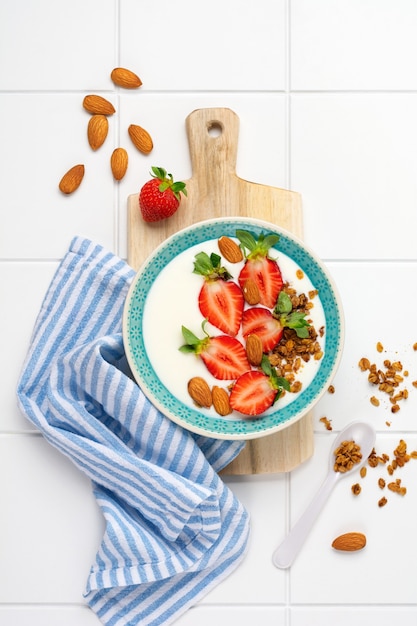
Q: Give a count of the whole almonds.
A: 12